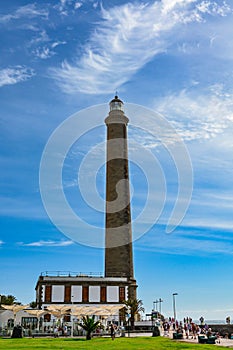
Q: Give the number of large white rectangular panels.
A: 4